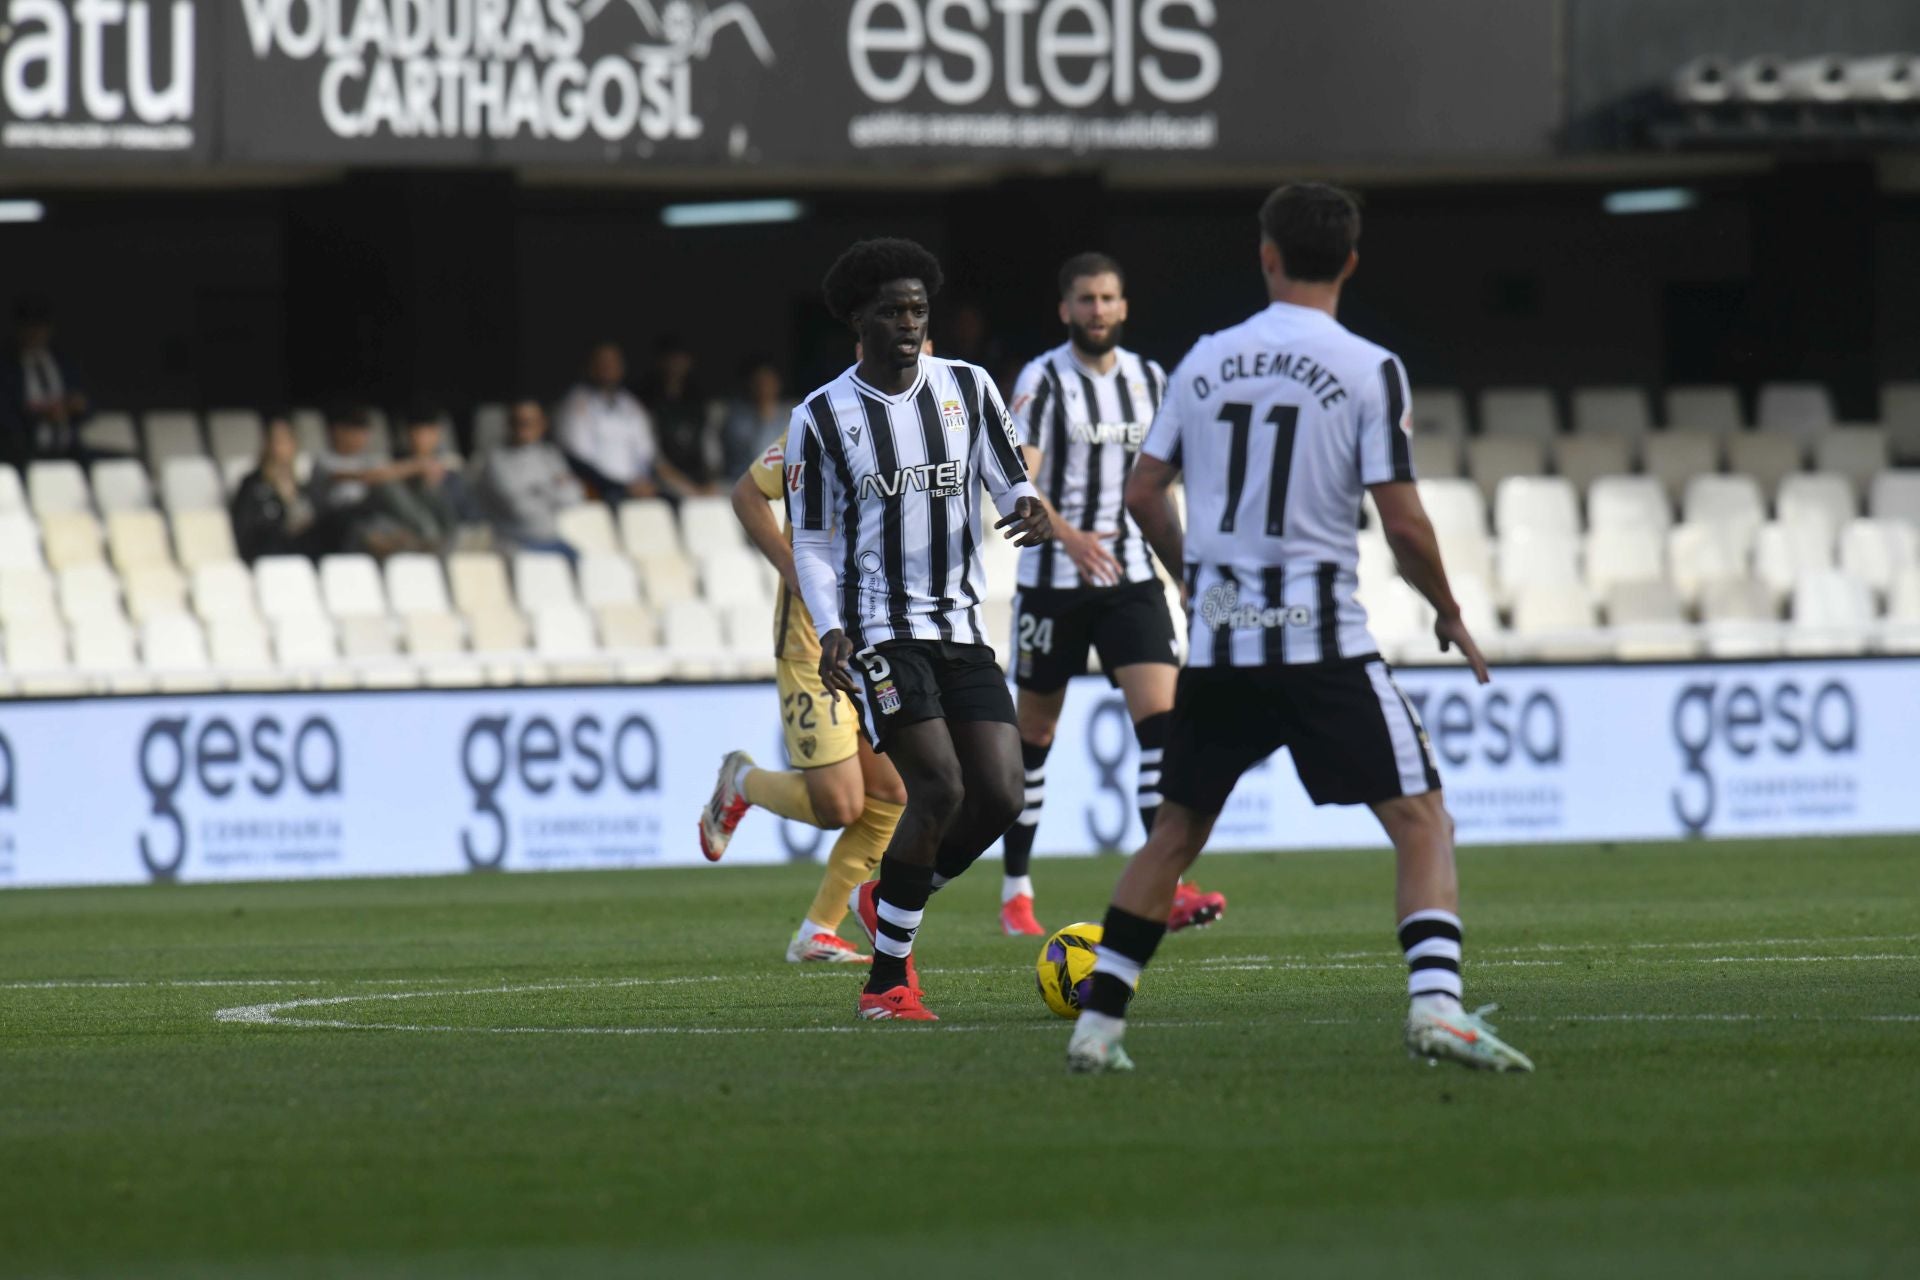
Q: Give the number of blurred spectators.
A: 8